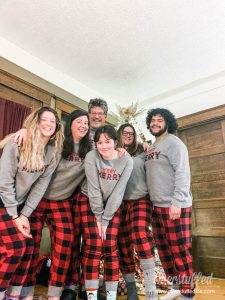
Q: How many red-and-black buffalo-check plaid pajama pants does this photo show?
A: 6